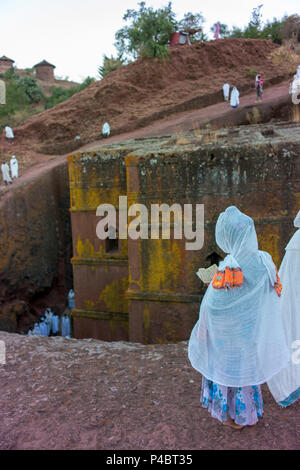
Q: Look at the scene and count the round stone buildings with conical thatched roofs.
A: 2